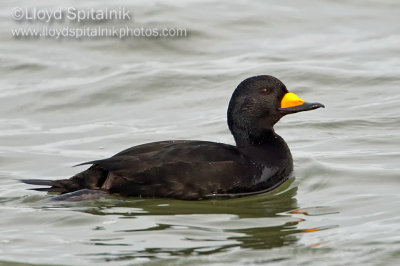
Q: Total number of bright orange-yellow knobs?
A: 1